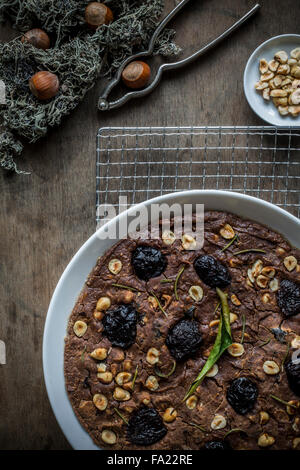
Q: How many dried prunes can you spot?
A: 9